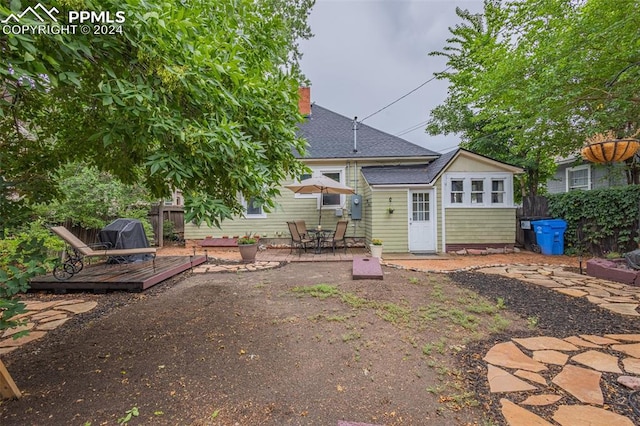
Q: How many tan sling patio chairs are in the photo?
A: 3